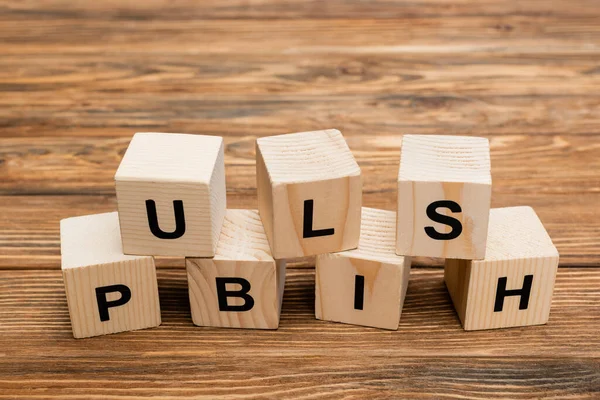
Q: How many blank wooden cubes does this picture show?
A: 0